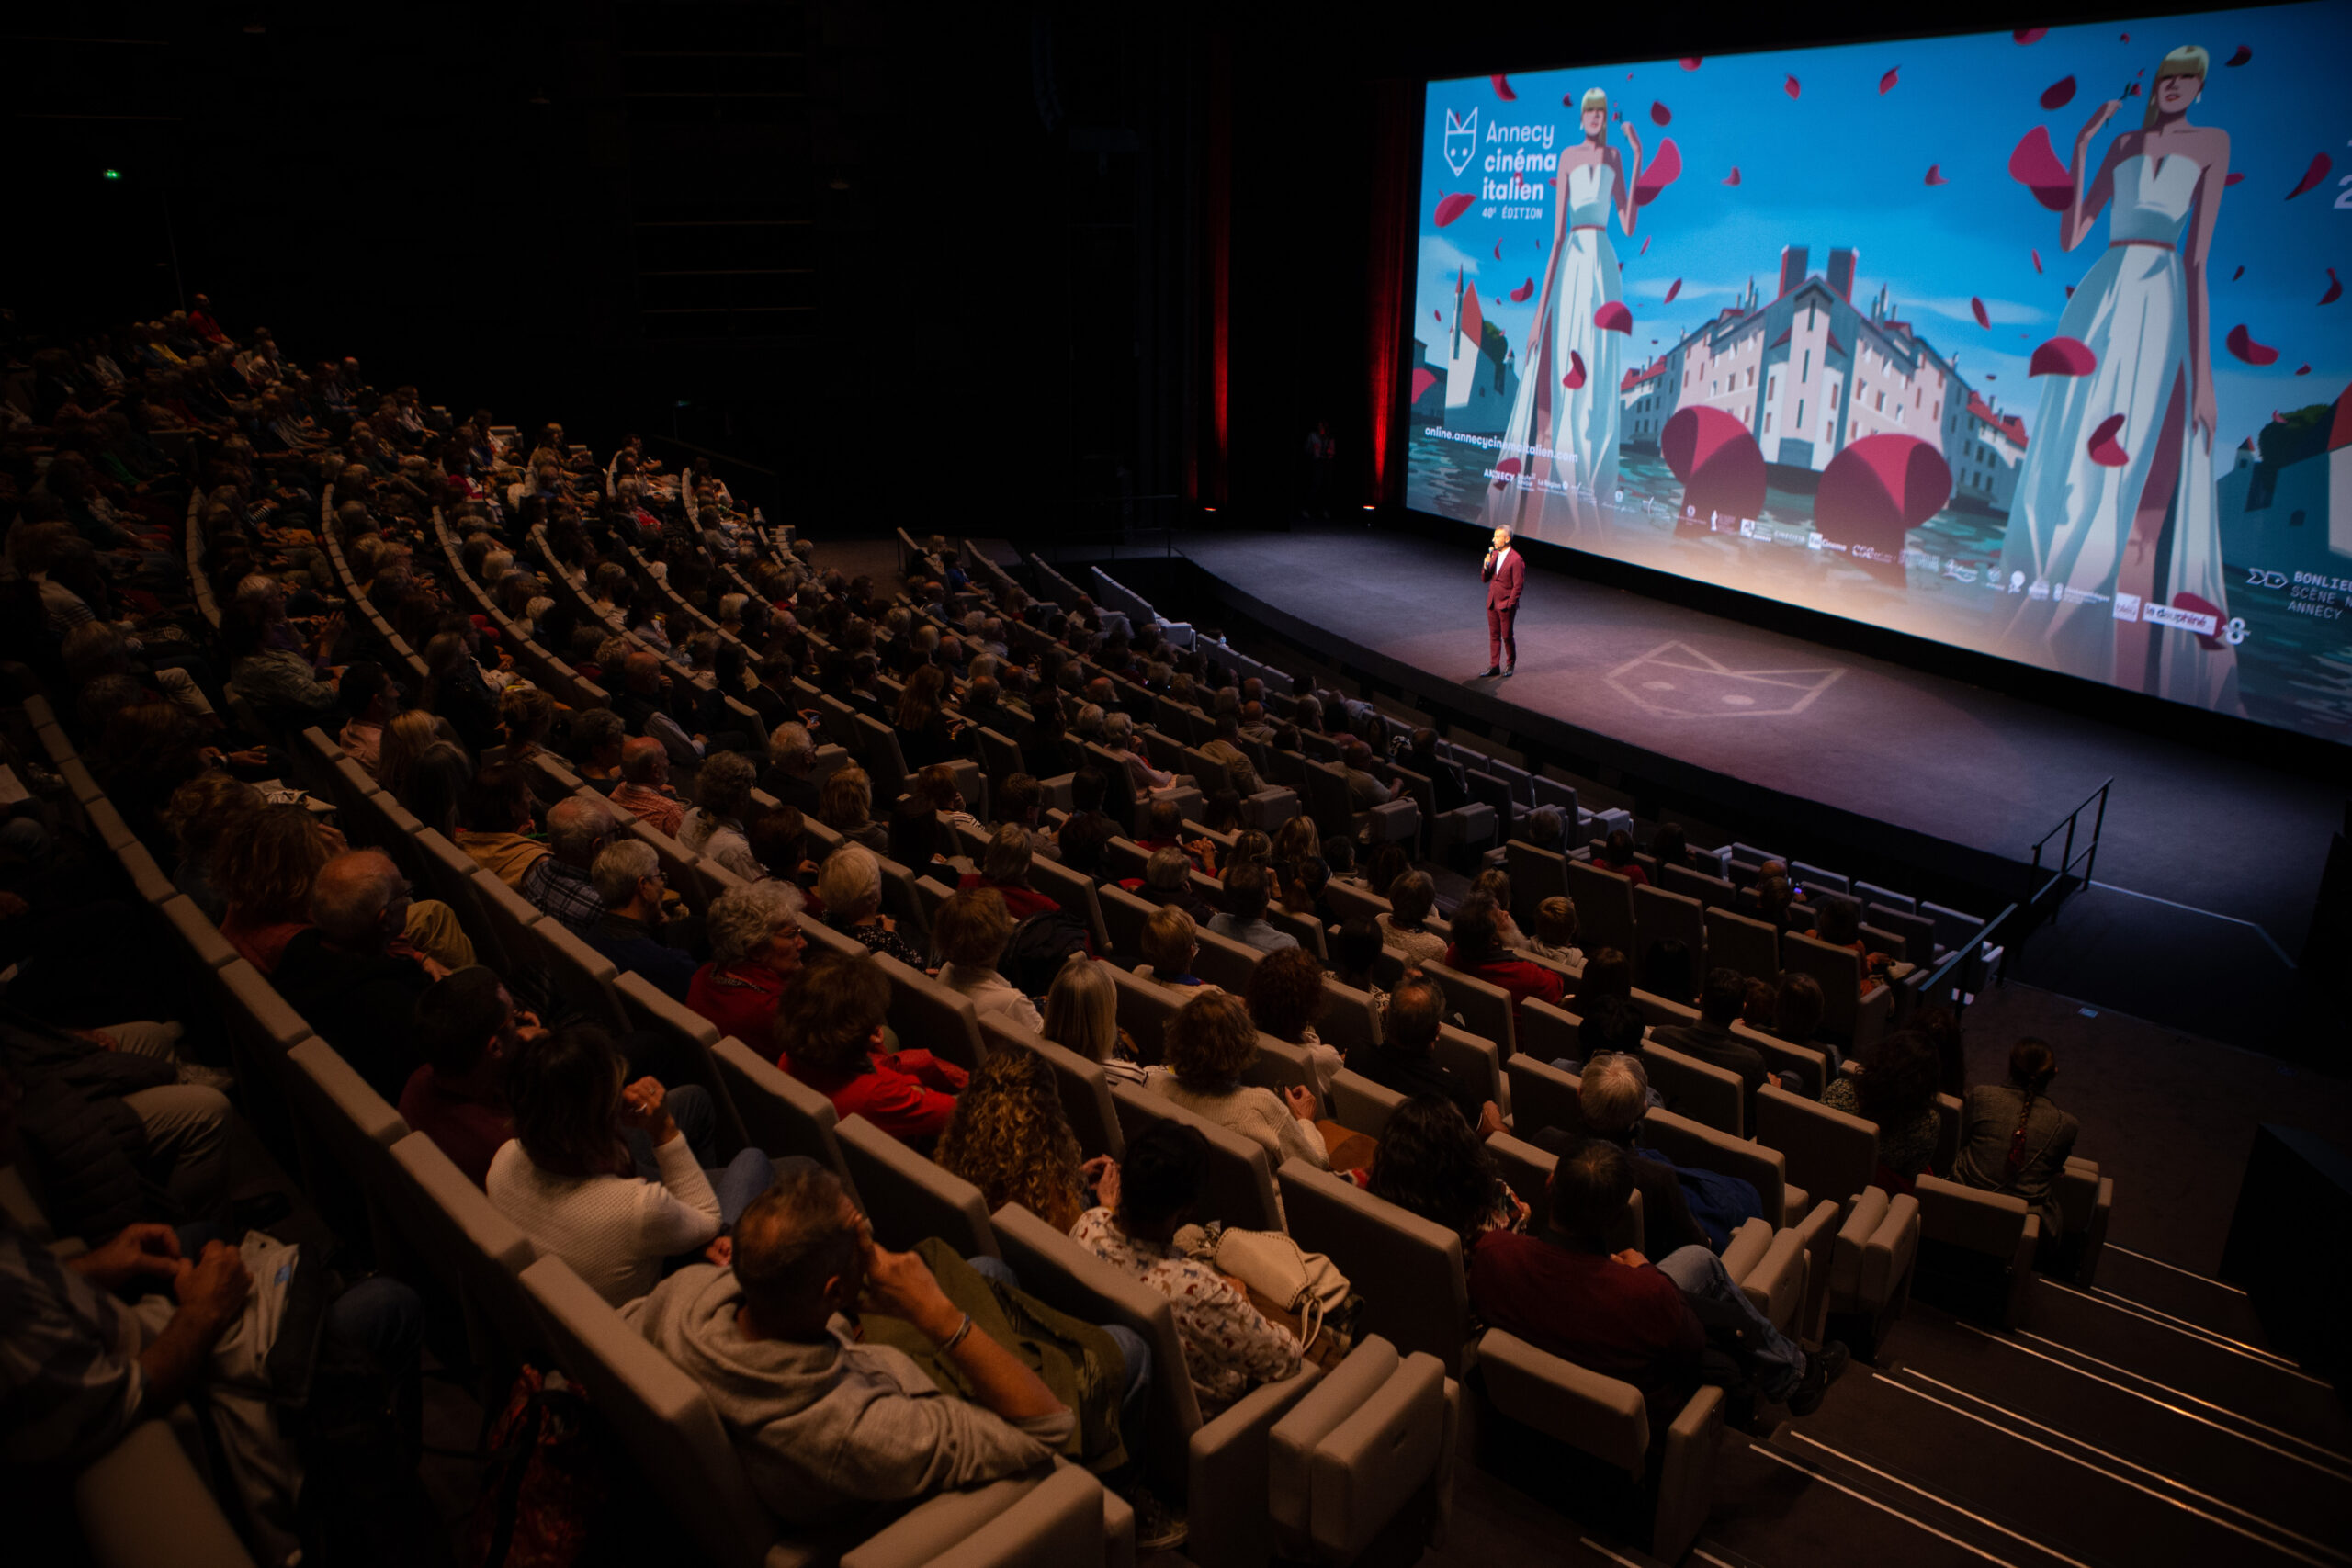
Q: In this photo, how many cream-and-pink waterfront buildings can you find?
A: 1